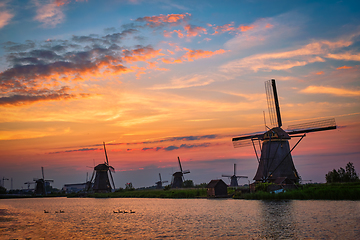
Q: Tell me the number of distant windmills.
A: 5